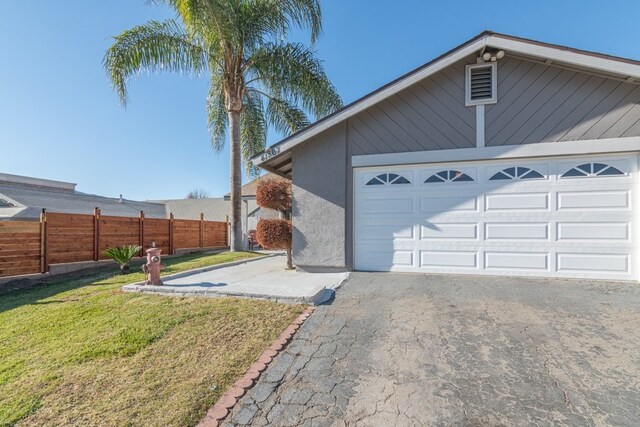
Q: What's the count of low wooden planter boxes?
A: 0